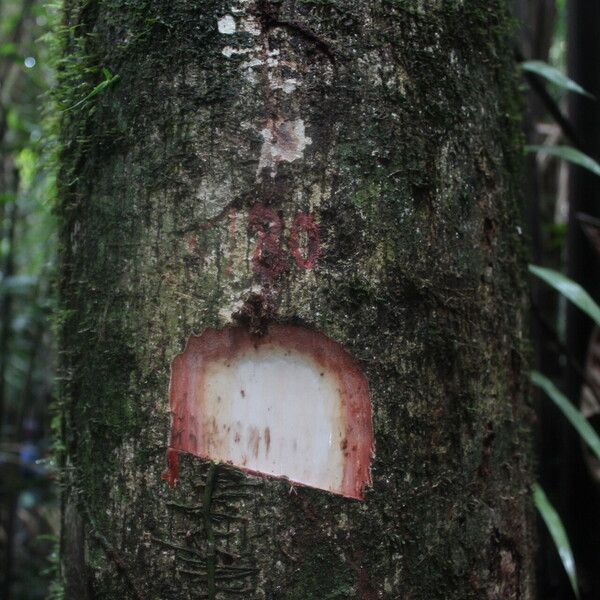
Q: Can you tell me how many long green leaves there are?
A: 5